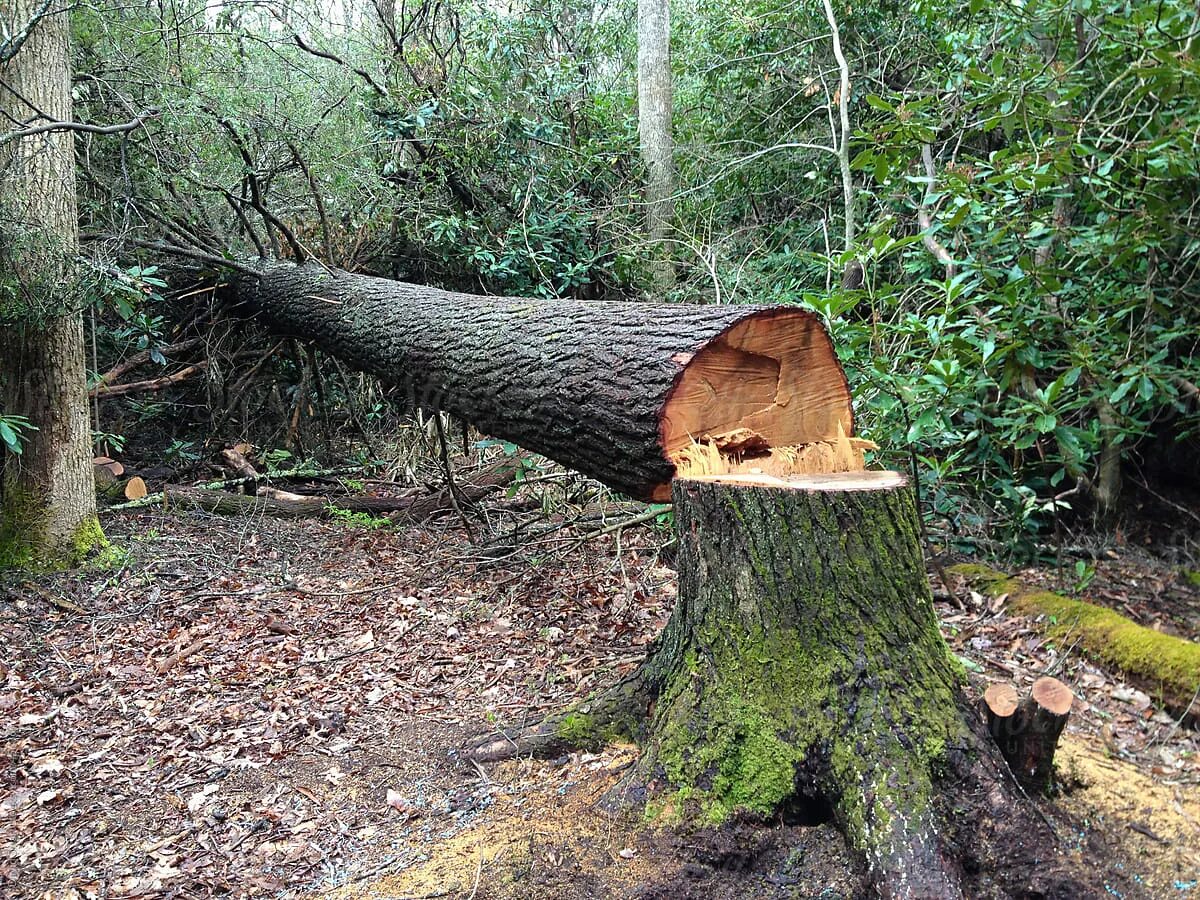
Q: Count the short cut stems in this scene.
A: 2